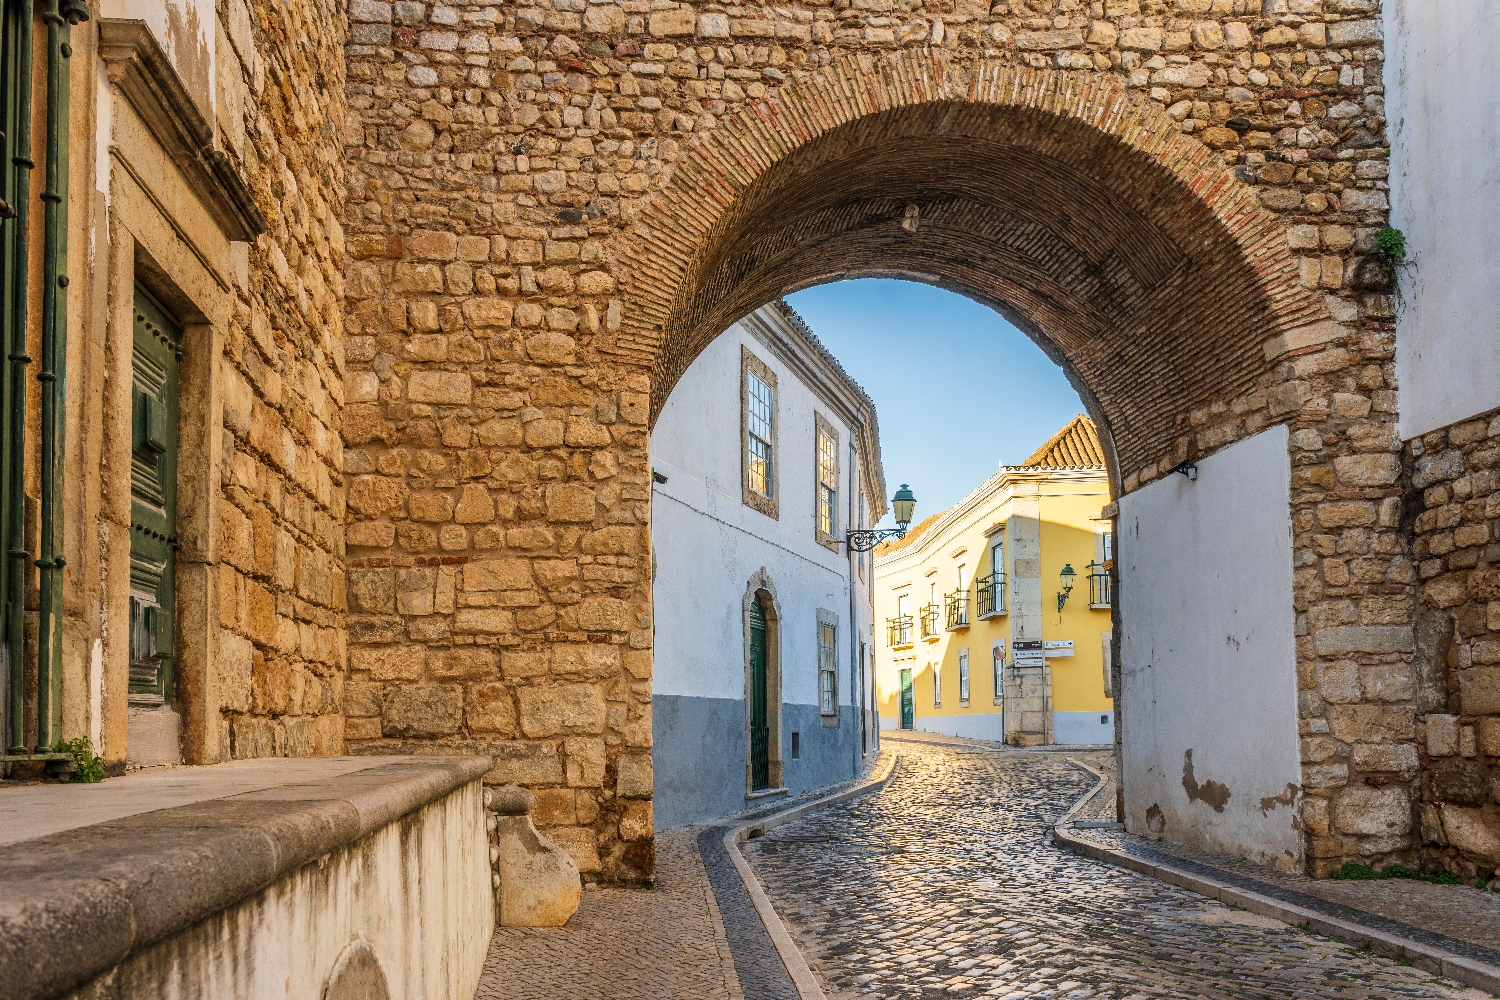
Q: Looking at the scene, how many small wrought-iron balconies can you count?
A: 5